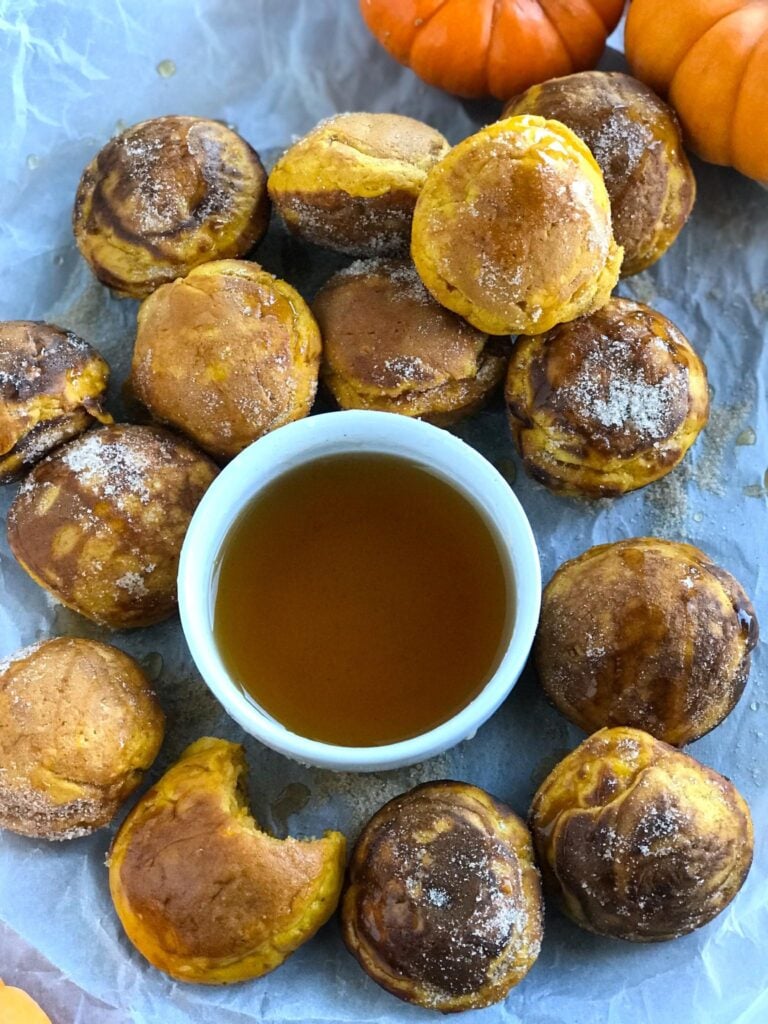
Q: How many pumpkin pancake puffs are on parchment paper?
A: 14